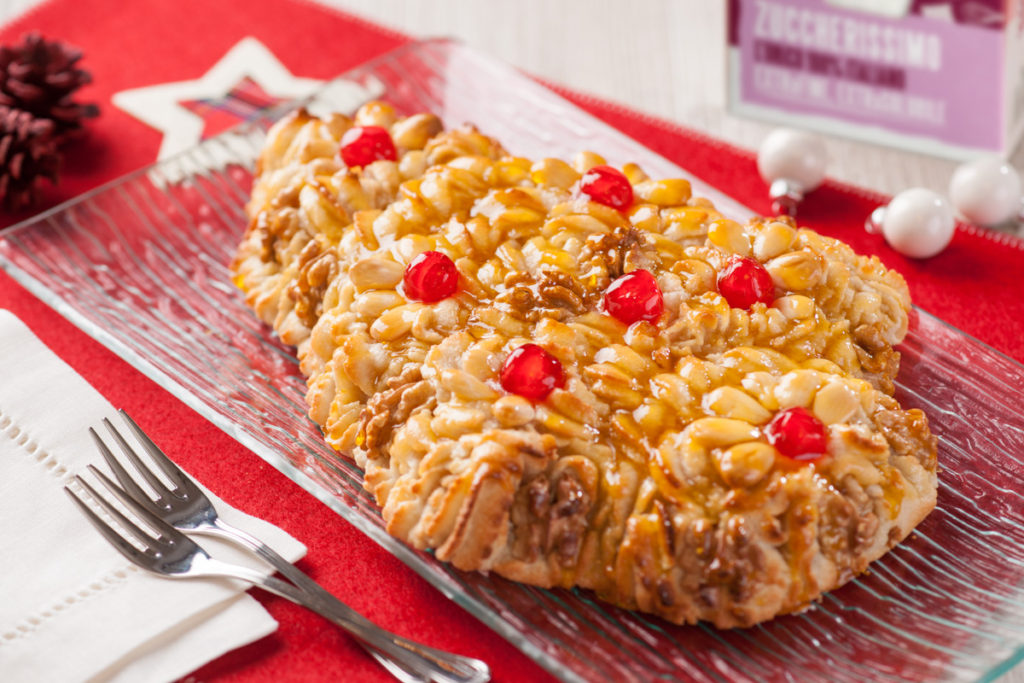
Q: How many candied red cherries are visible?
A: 7